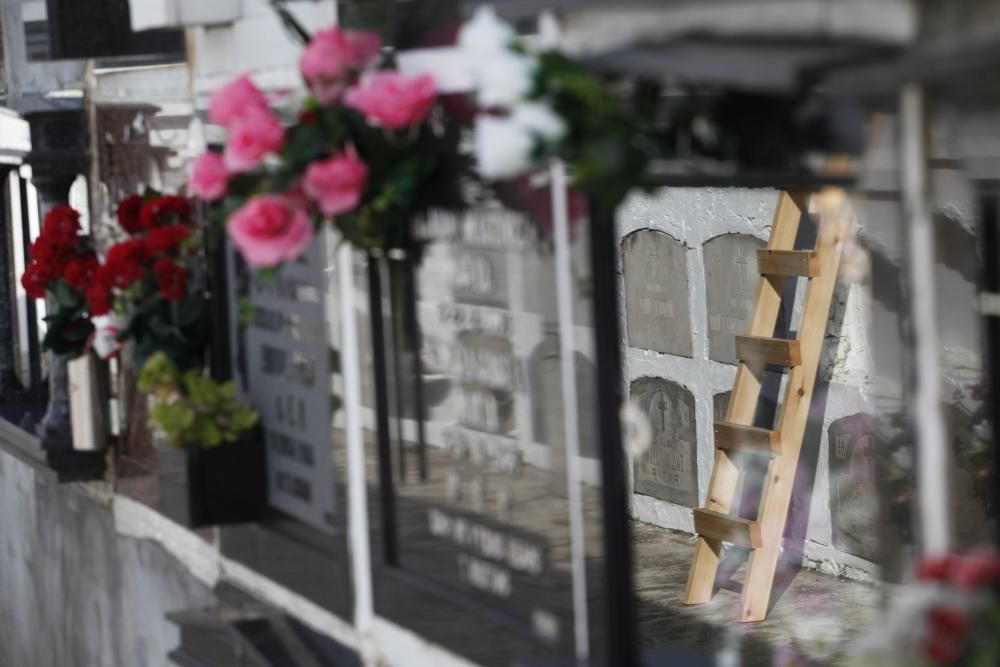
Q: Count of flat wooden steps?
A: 4